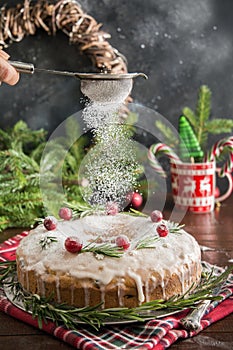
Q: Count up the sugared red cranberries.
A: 7